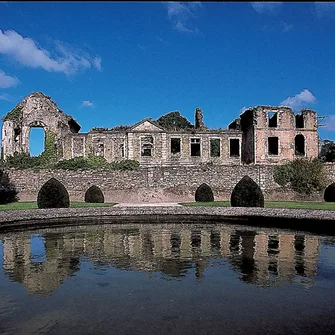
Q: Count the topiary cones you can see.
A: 5